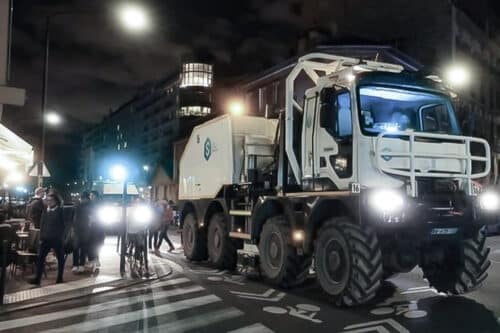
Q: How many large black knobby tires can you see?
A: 5